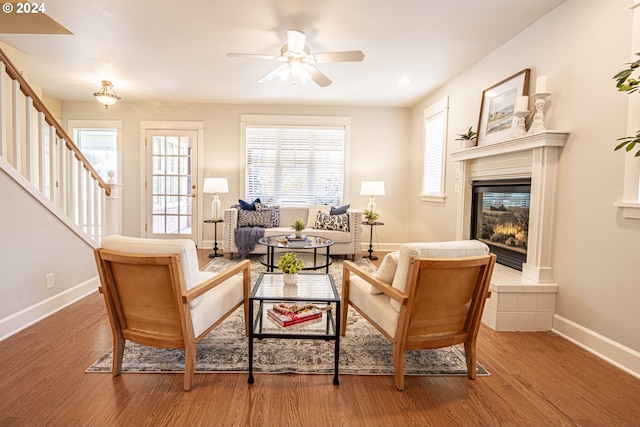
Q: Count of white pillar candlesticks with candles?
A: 2